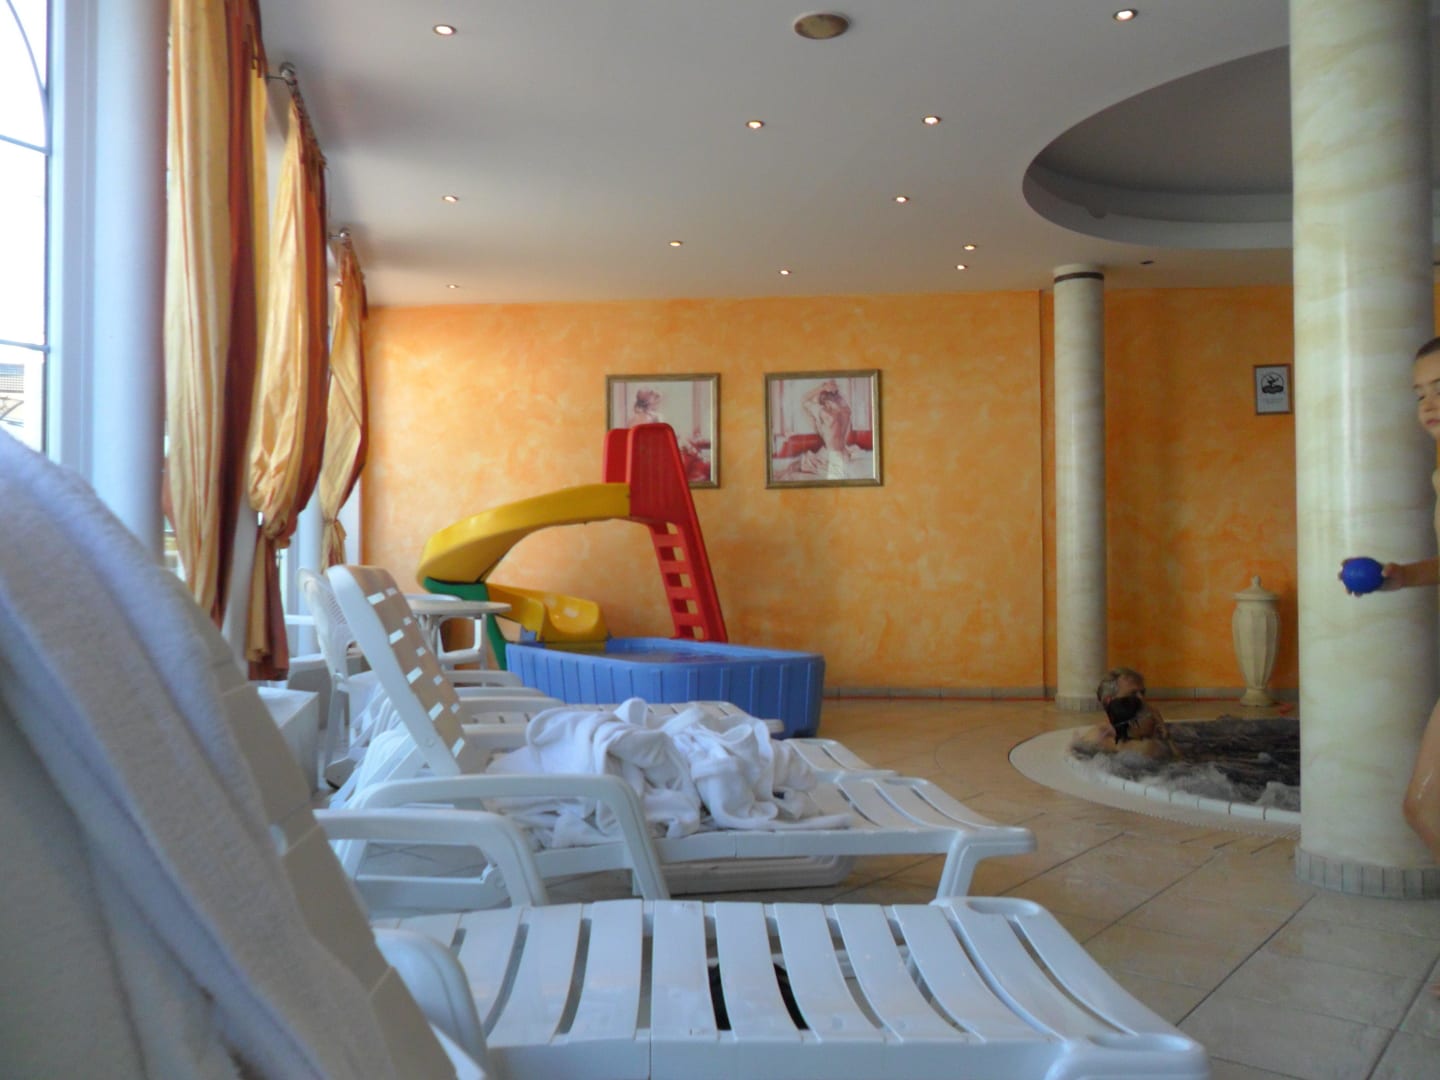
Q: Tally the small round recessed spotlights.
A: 11